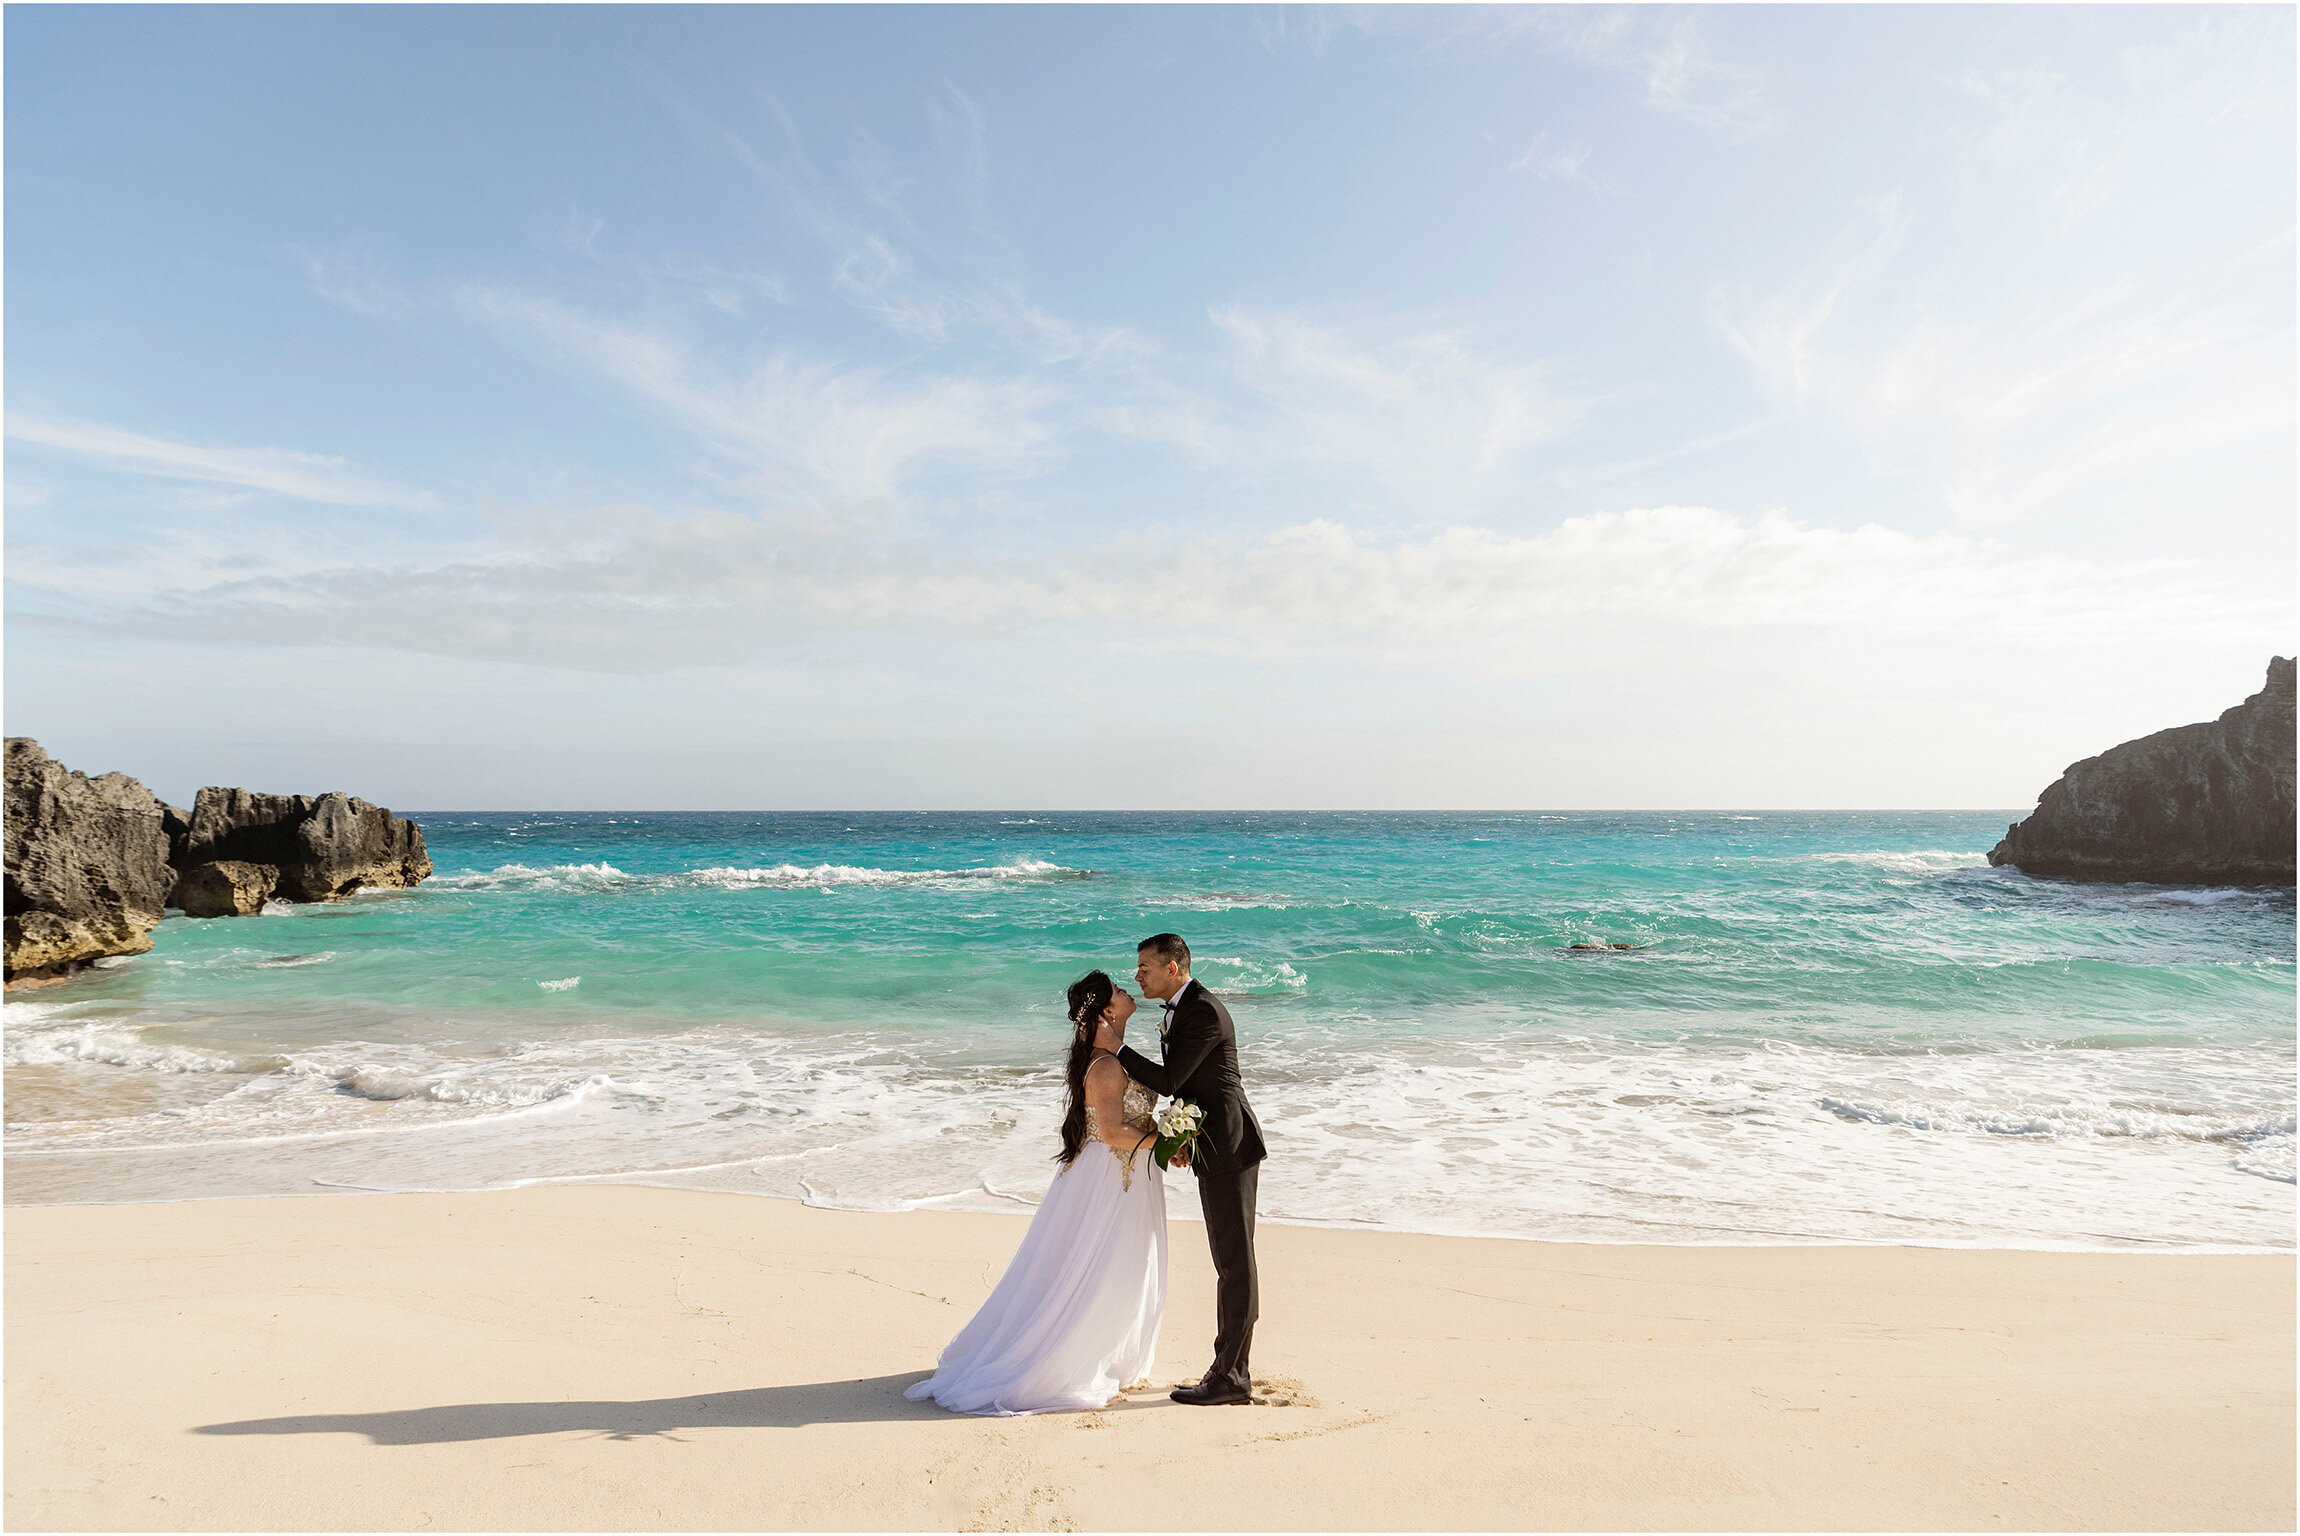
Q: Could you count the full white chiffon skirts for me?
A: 1